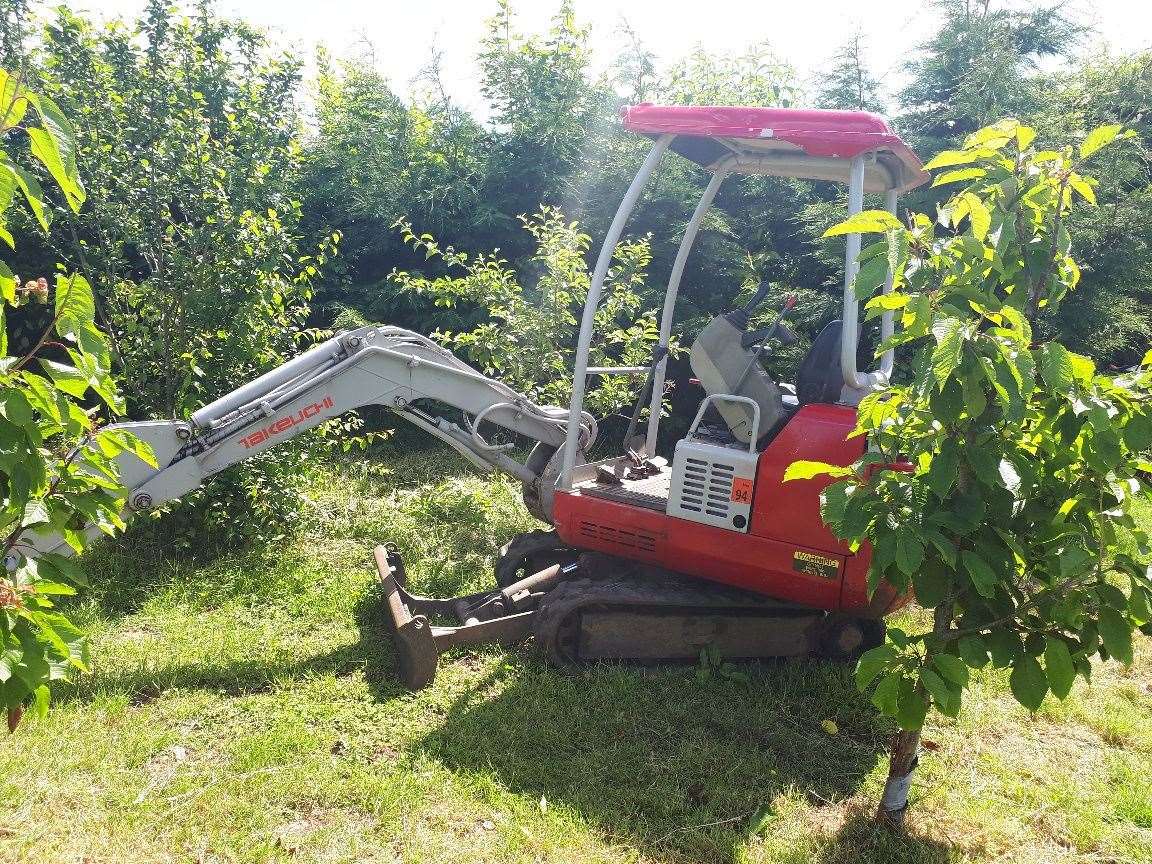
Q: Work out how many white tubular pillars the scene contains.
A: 4